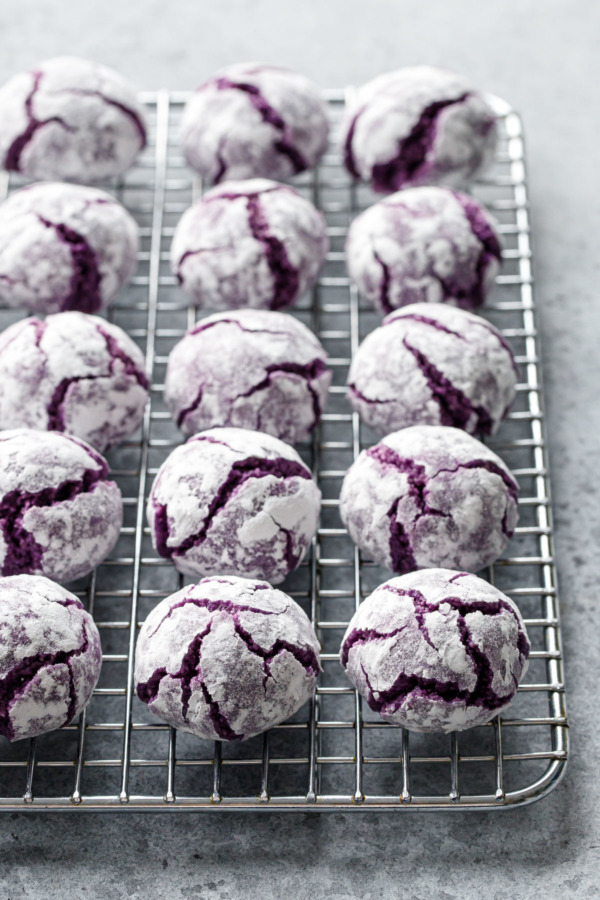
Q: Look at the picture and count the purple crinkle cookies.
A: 15